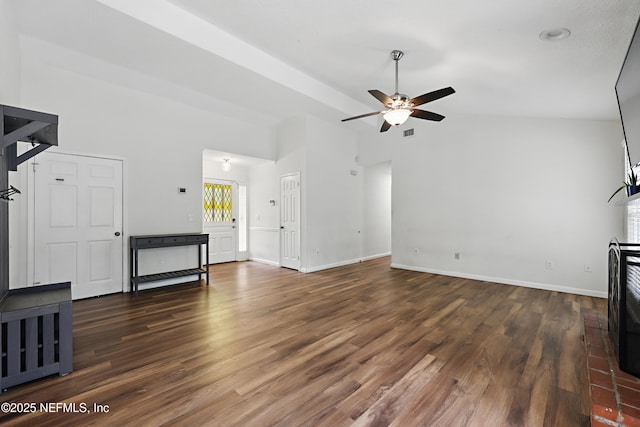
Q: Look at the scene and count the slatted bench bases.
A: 1